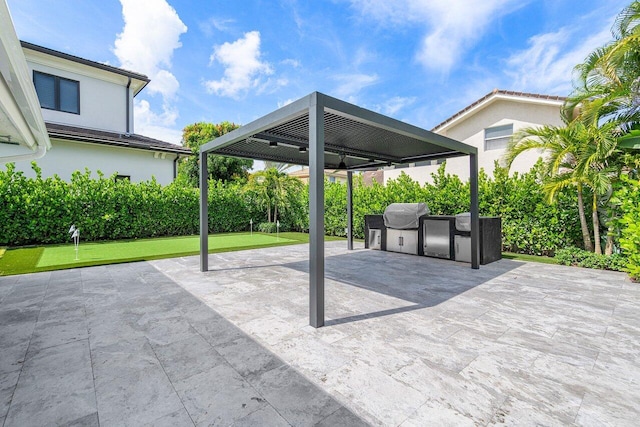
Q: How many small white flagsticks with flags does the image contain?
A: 4